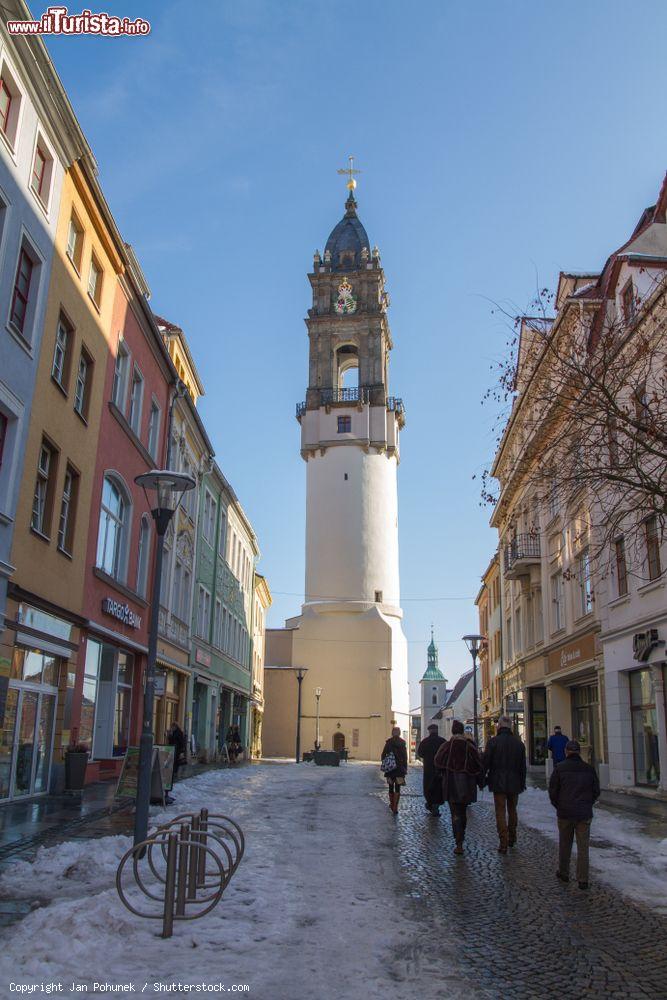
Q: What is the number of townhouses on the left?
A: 6